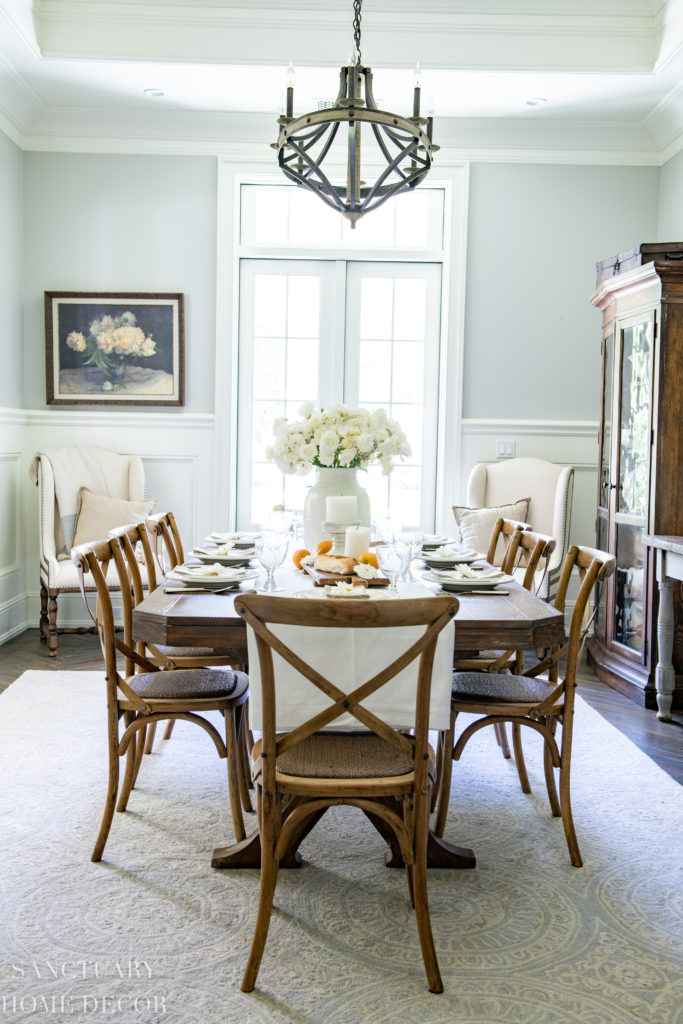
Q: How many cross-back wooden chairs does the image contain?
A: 7